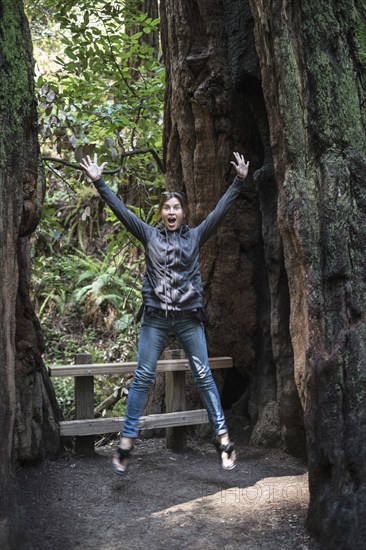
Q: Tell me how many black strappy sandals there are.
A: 2